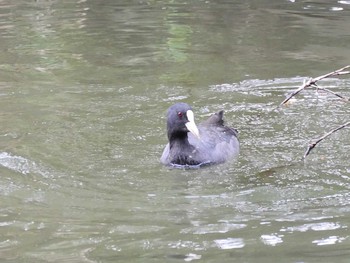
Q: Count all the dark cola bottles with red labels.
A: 0